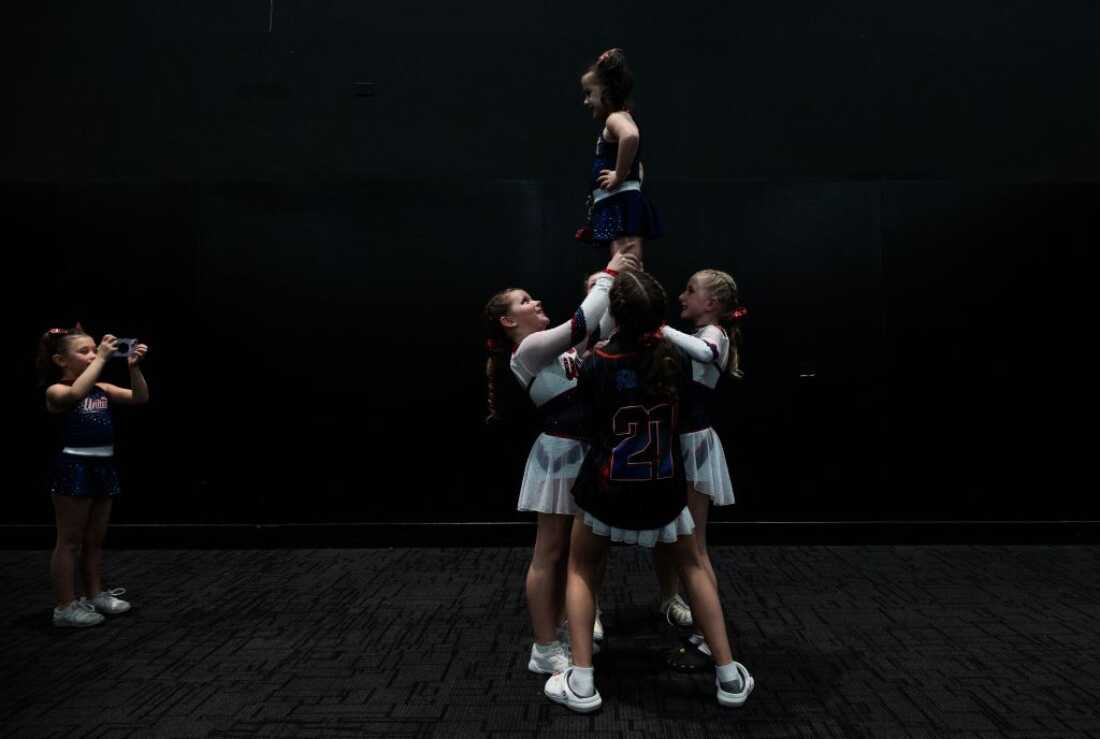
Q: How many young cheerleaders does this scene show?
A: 6